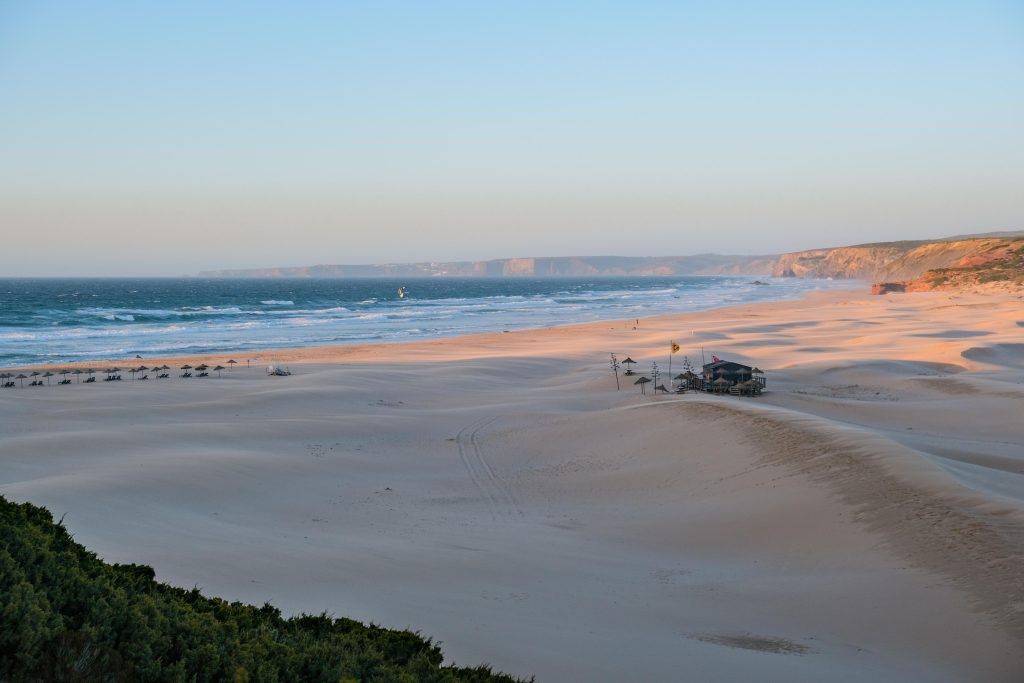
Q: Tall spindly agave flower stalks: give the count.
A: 3